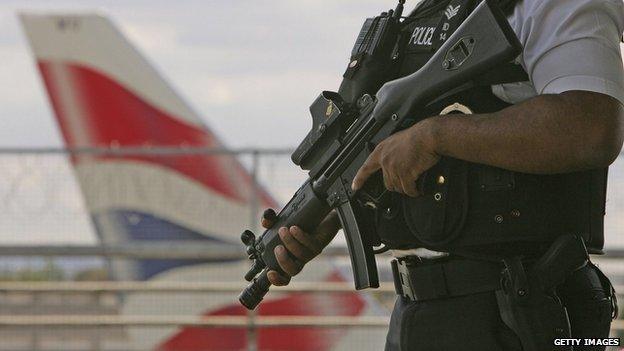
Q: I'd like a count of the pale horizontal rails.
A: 2